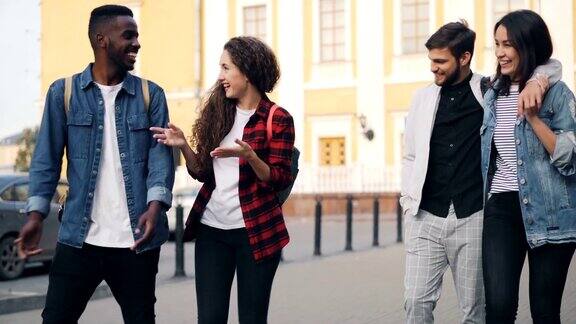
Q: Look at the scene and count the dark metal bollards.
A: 5